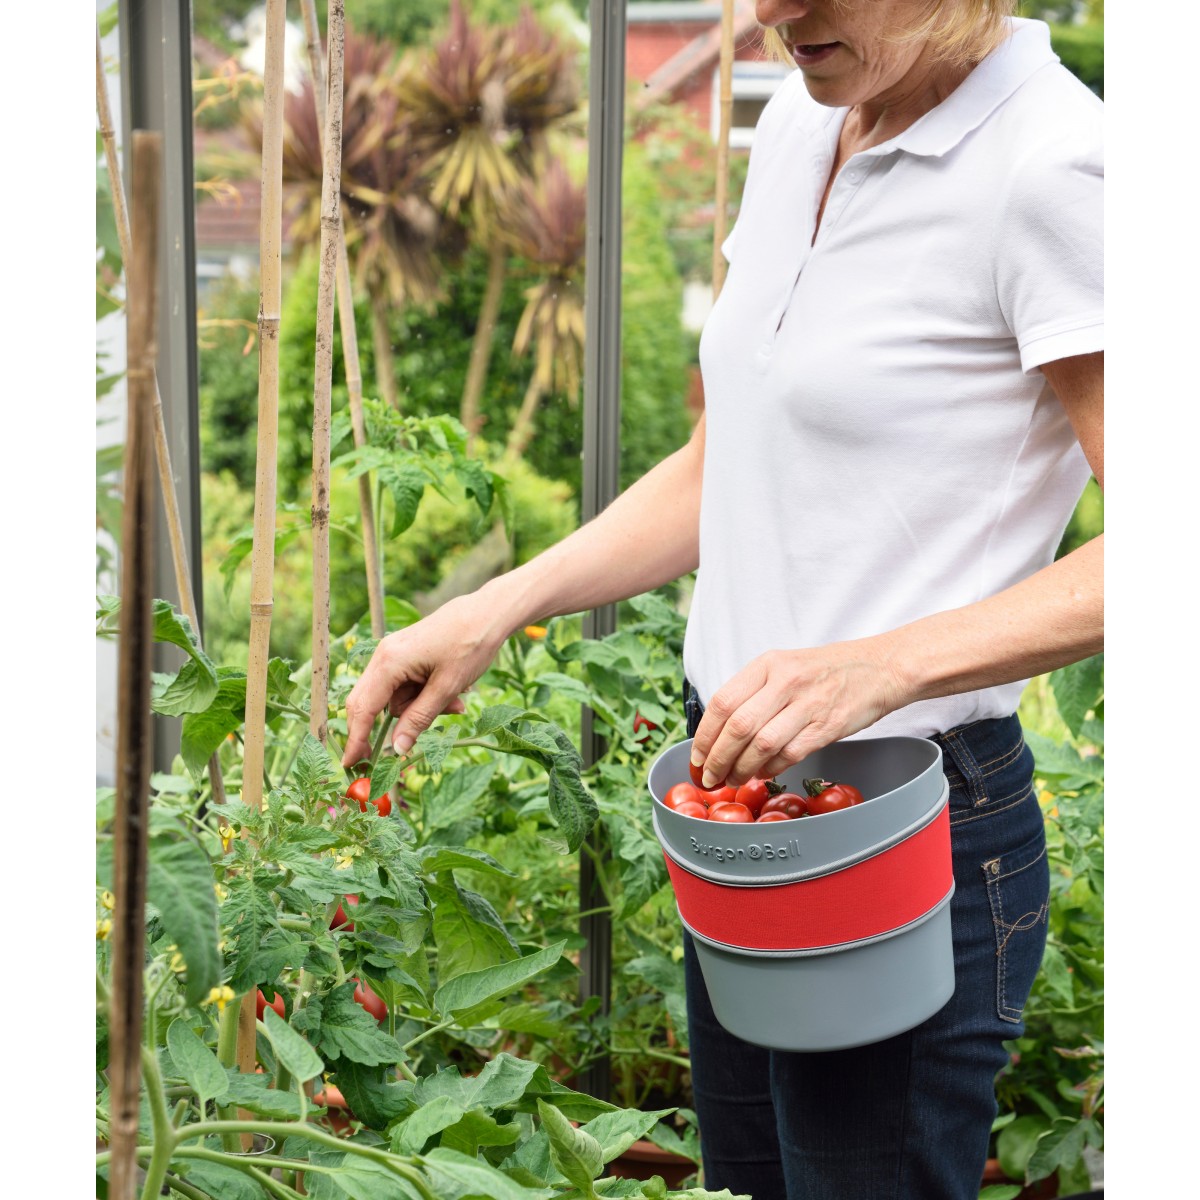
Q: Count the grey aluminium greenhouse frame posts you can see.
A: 2